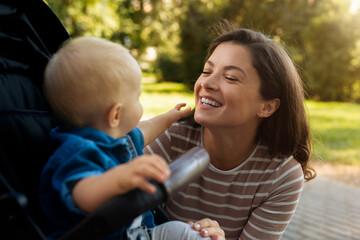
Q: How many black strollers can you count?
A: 1